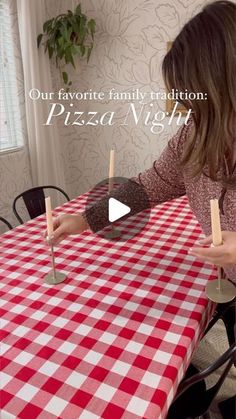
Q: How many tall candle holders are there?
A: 3